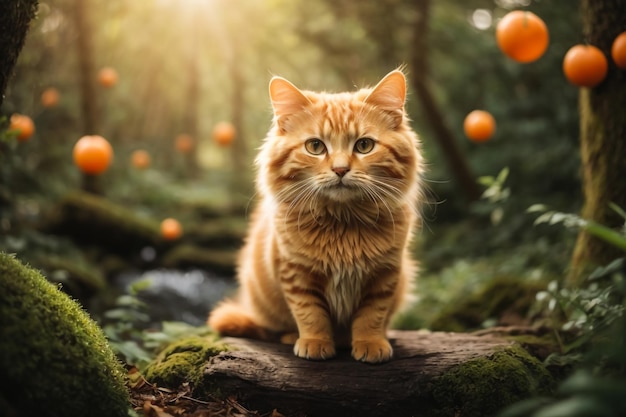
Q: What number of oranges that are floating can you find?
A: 12